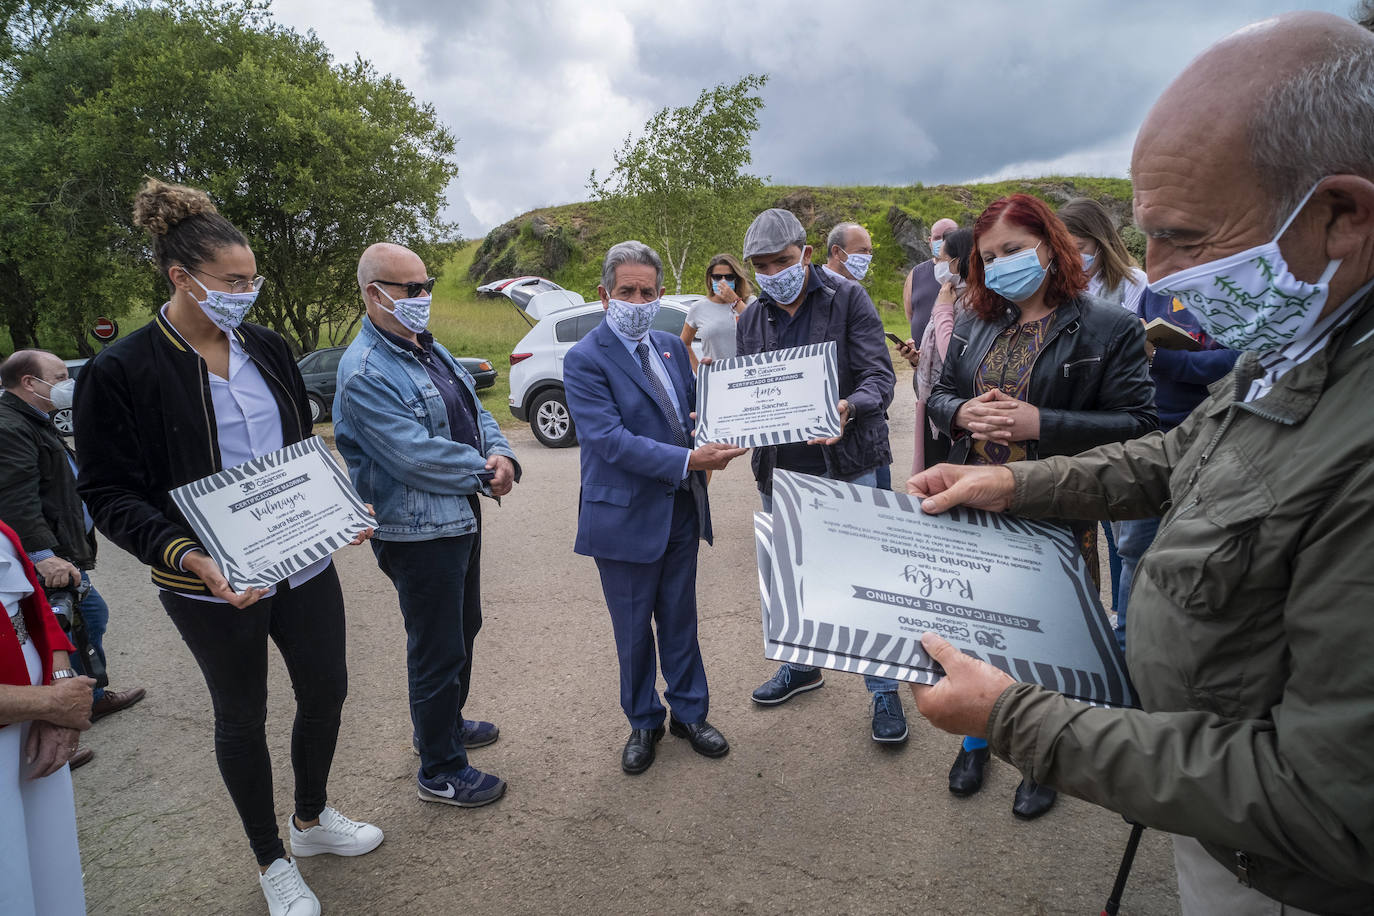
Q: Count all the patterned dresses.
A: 1